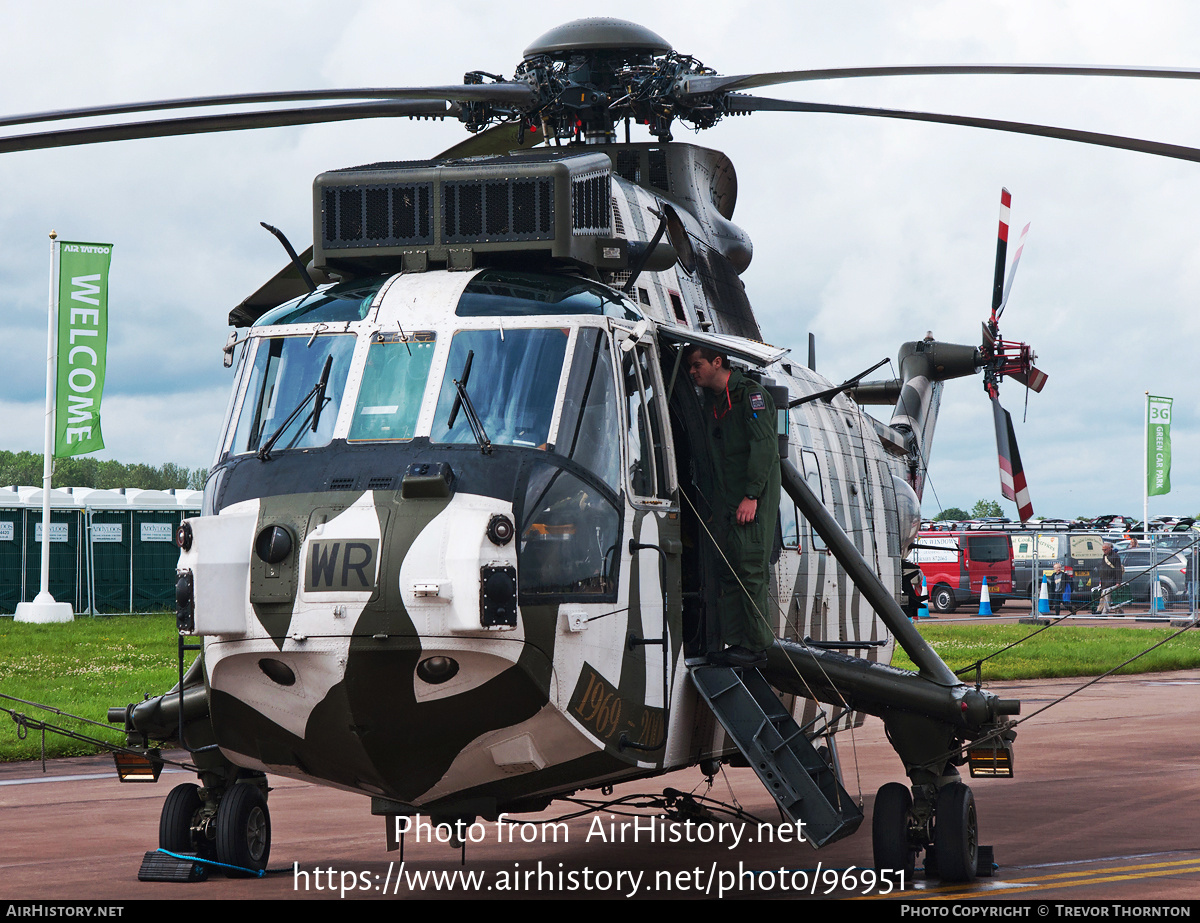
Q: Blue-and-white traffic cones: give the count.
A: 4